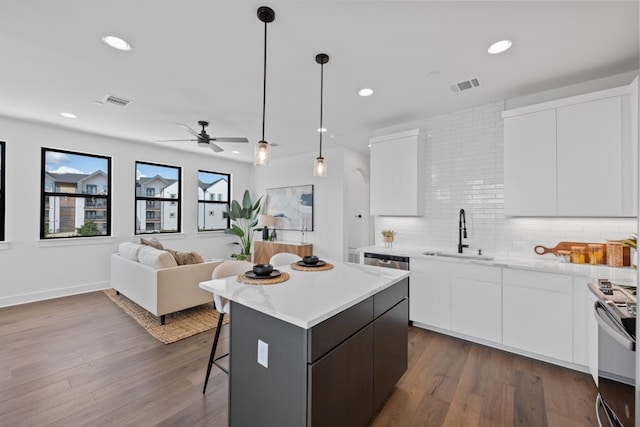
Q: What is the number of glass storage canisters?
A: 4